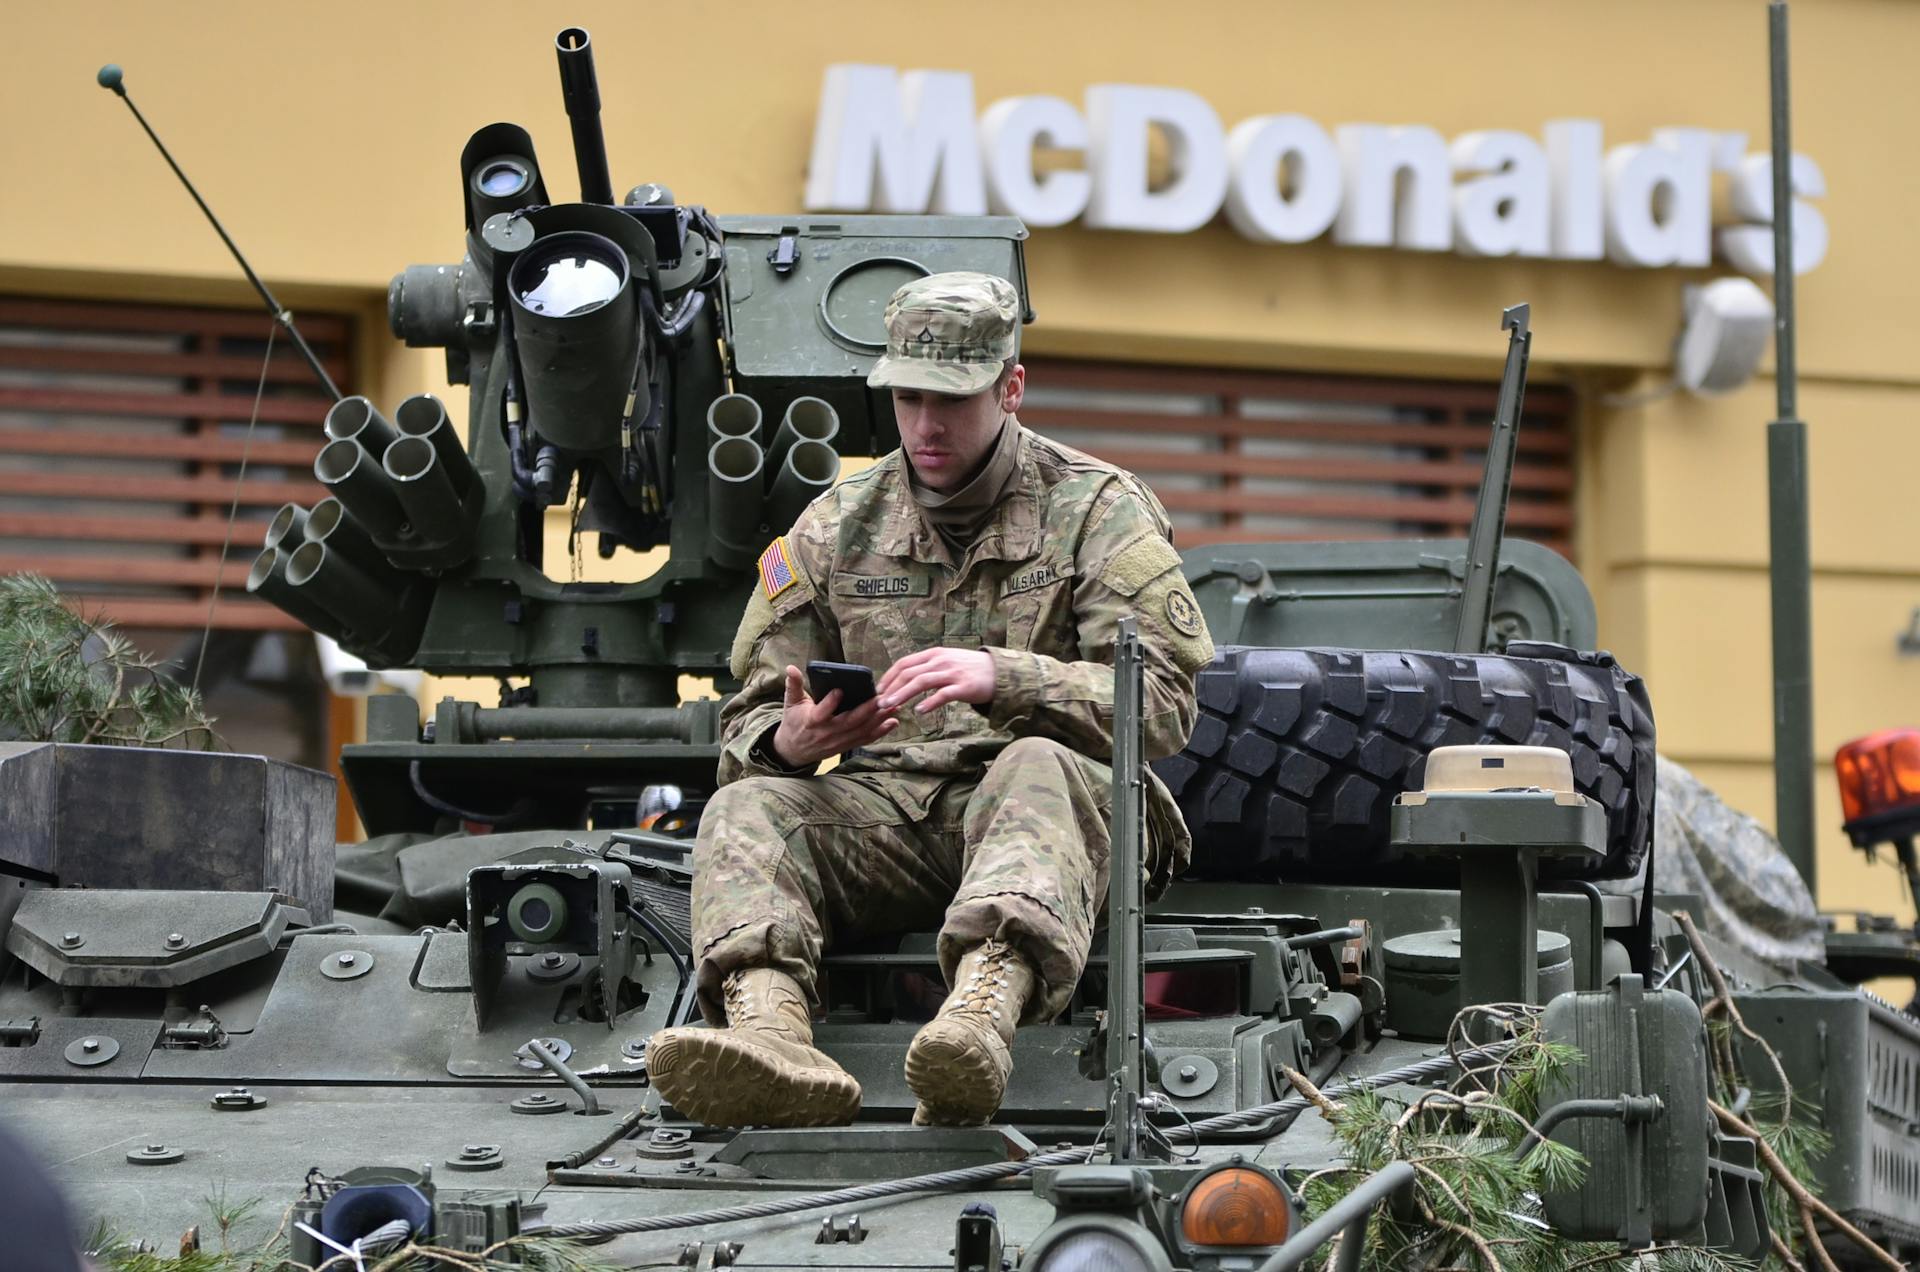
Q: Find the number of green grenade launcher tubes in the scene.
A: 12